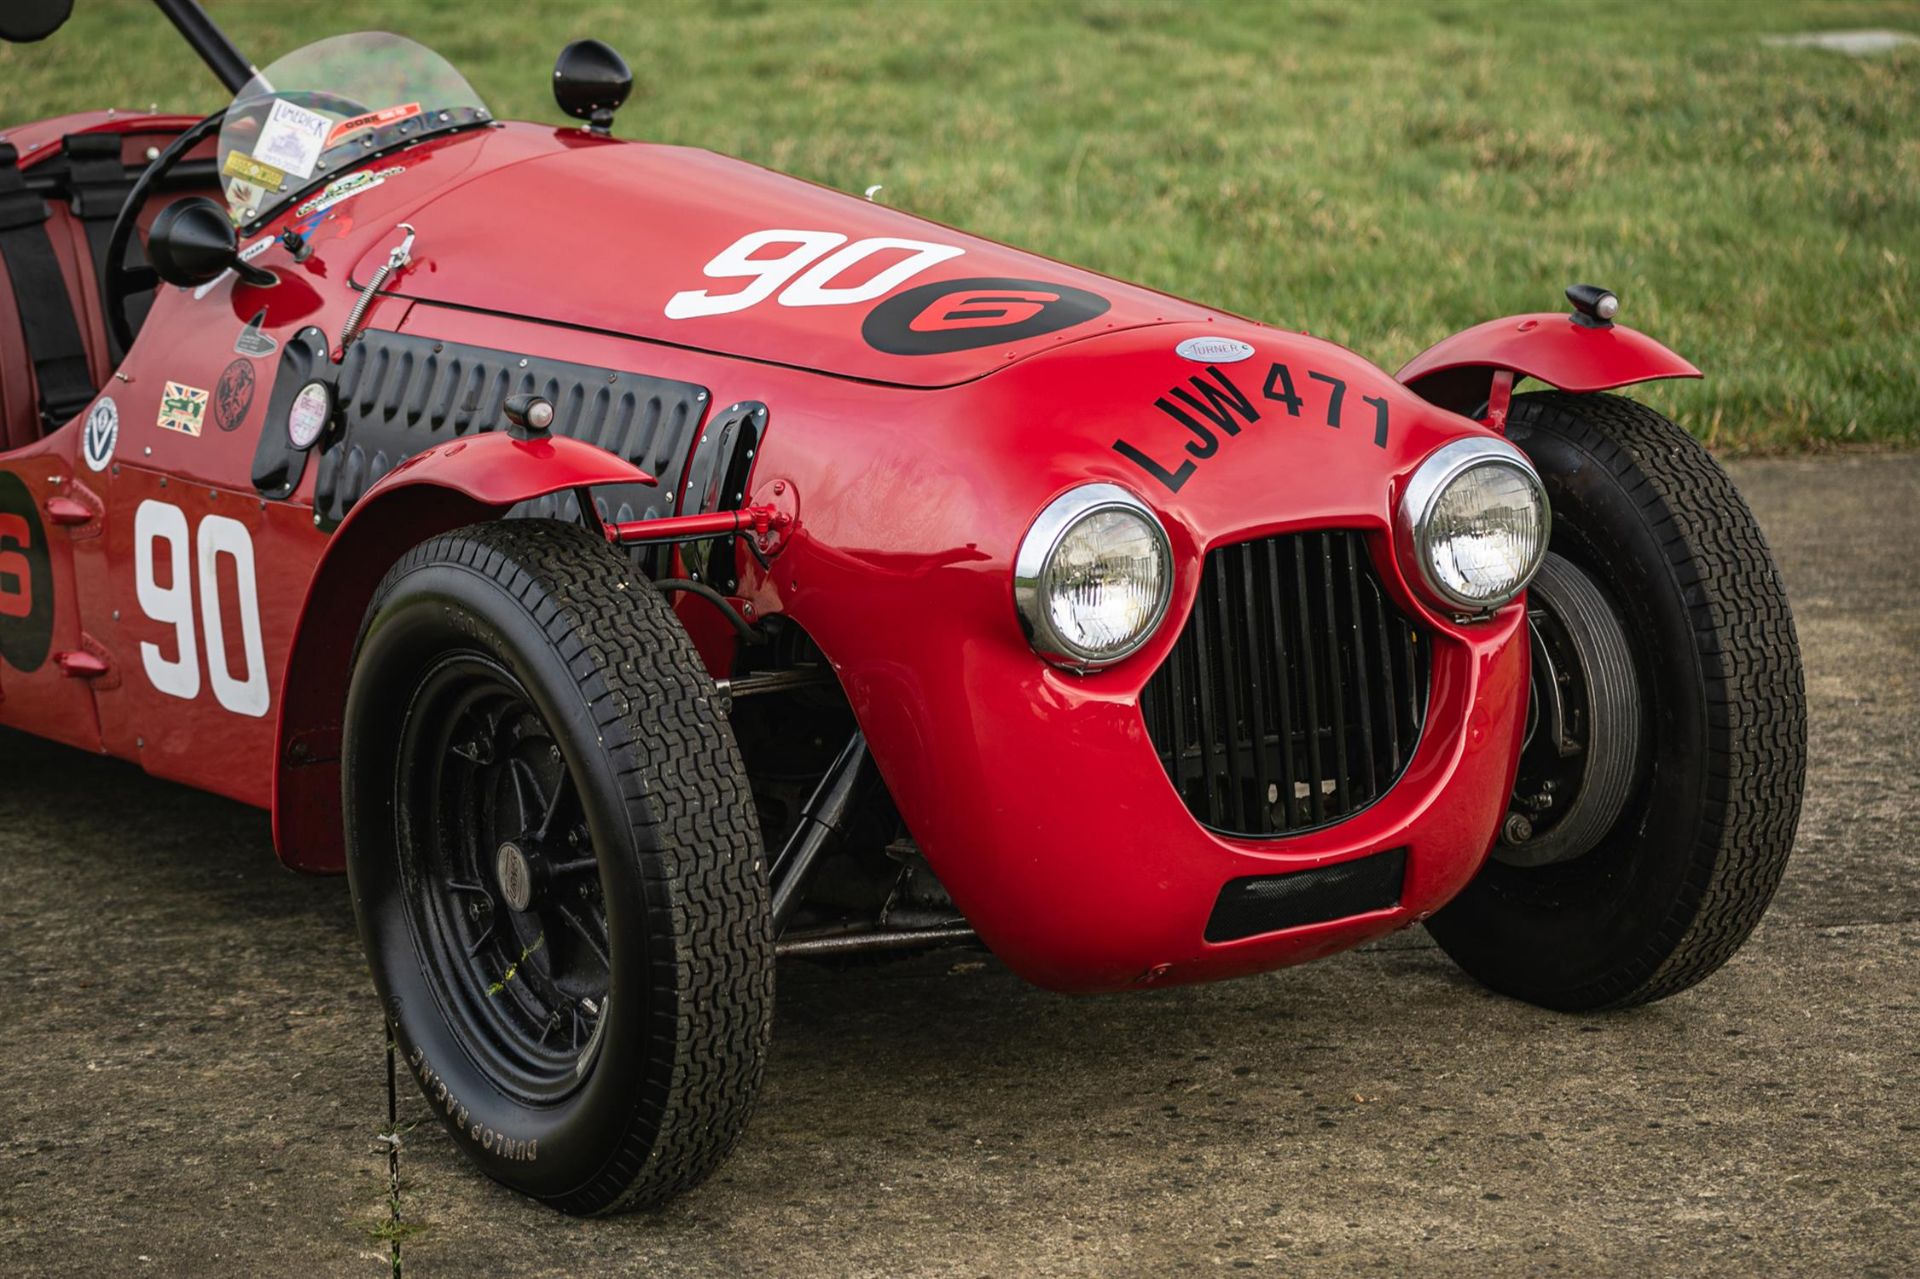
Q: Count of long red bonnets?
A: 1